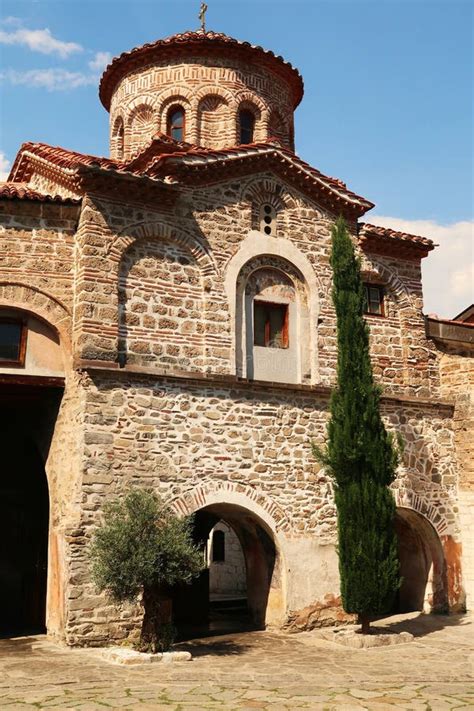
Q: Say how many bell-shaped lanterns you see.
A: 0